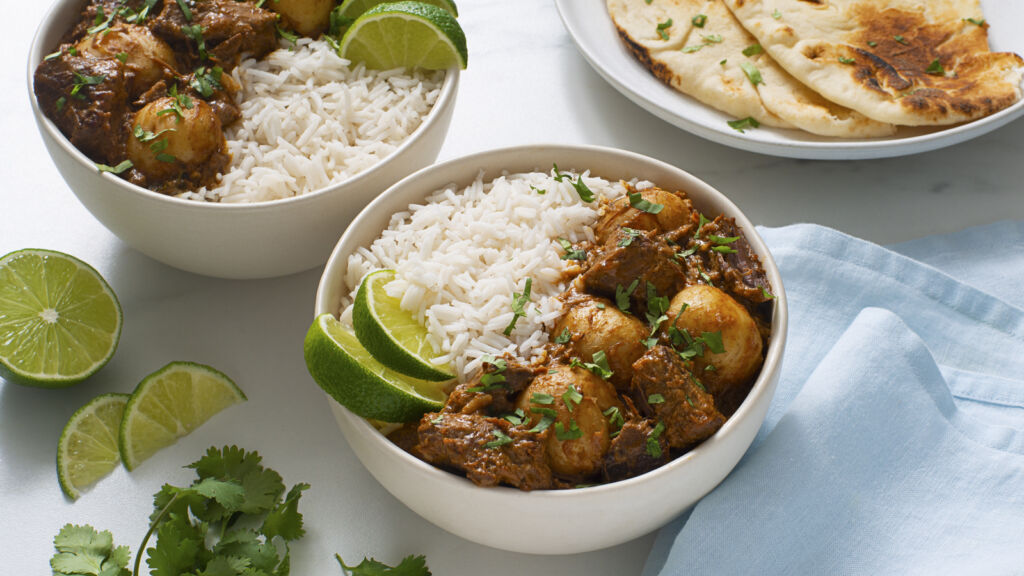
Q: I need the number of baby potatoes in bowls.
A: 7